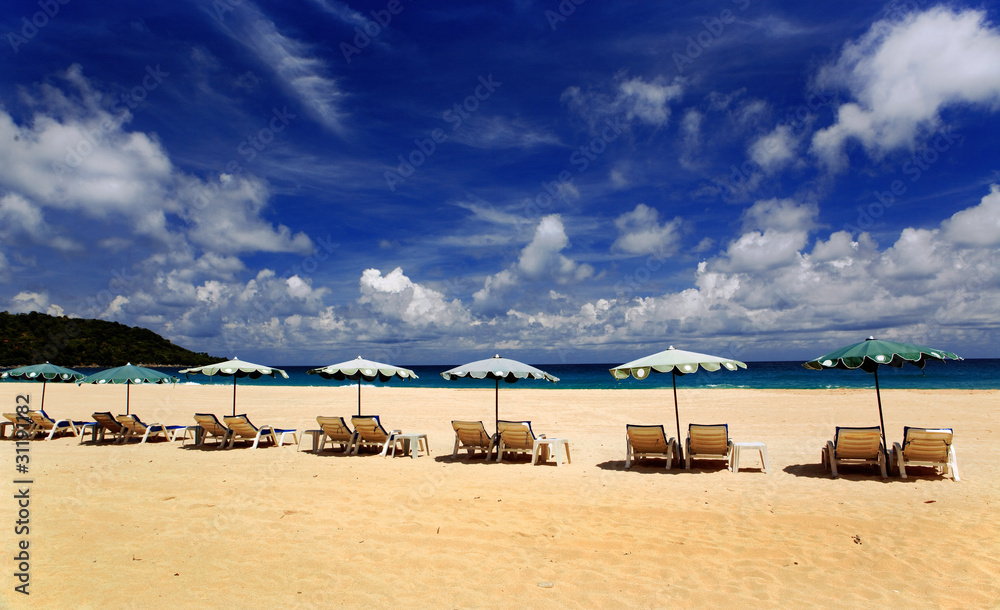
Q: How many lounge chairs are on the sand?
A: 14